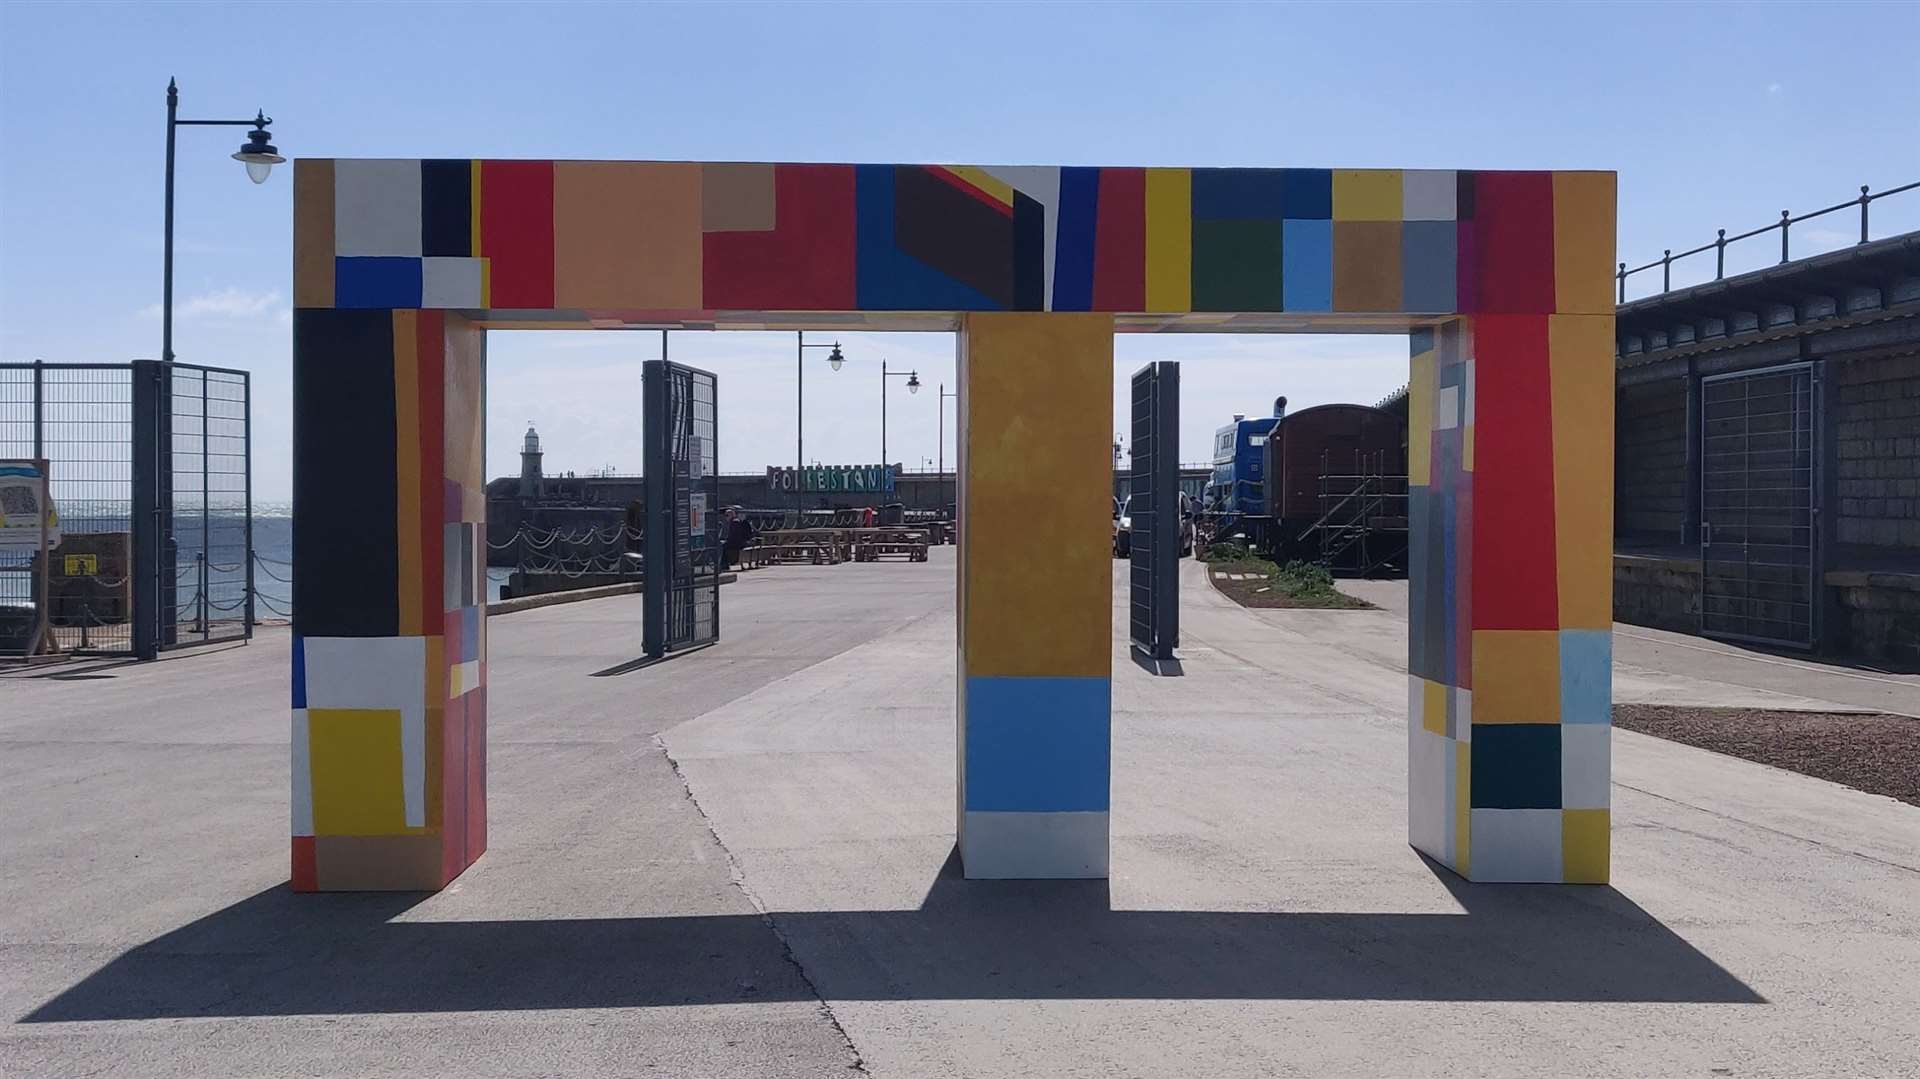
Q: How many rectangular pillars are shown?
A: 3